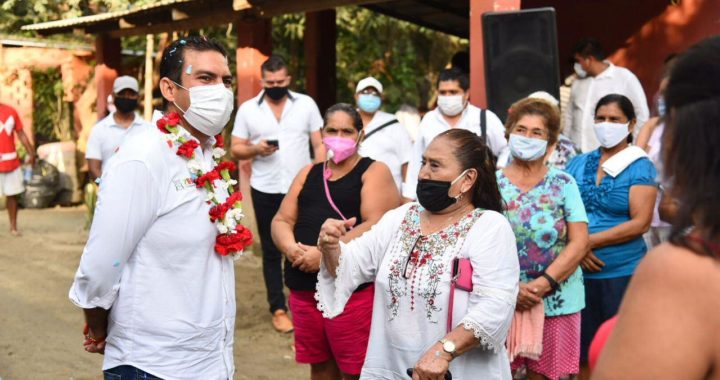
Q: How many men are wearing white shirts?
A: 6